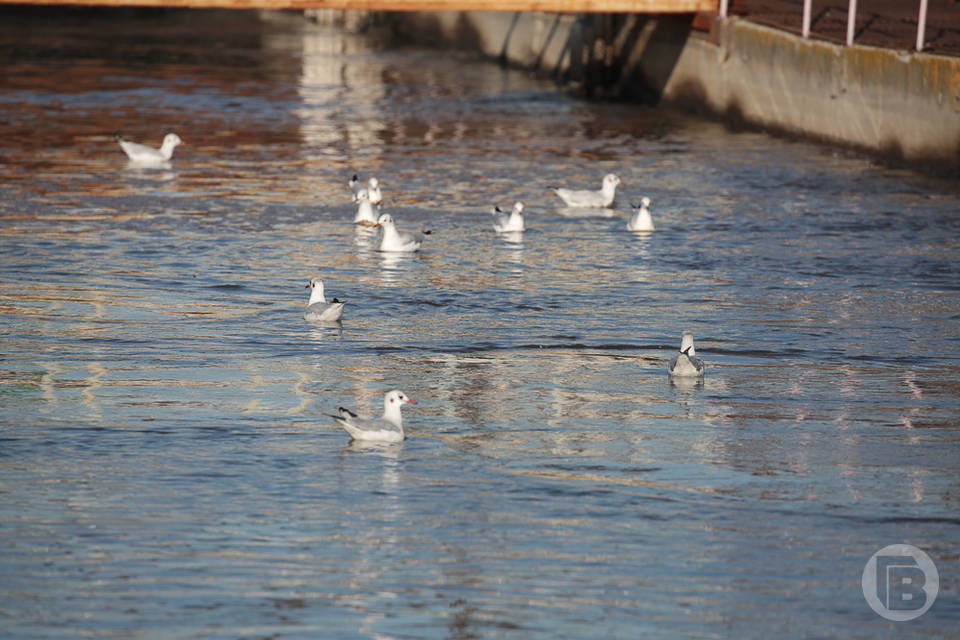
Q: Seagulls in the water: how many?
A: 10